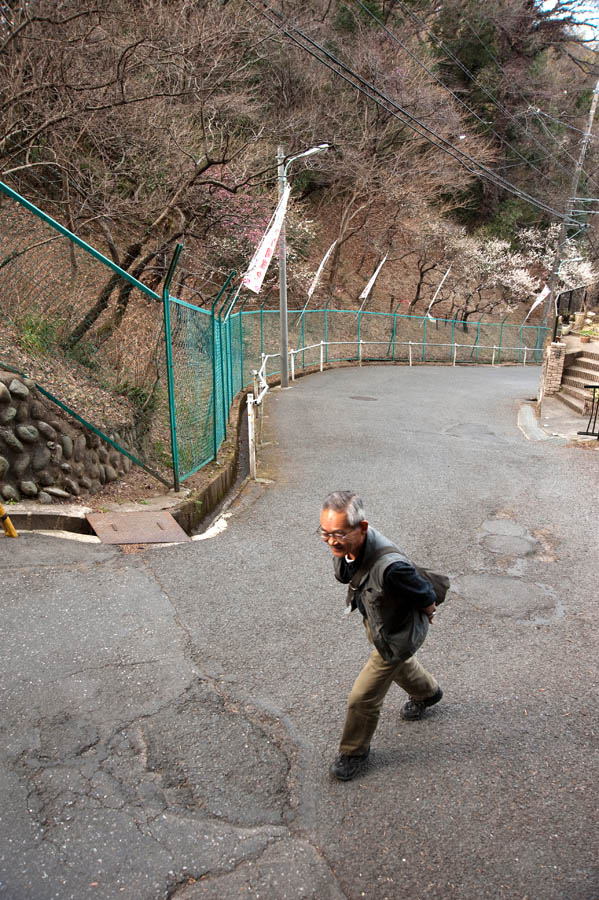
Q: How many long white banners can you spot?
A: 5